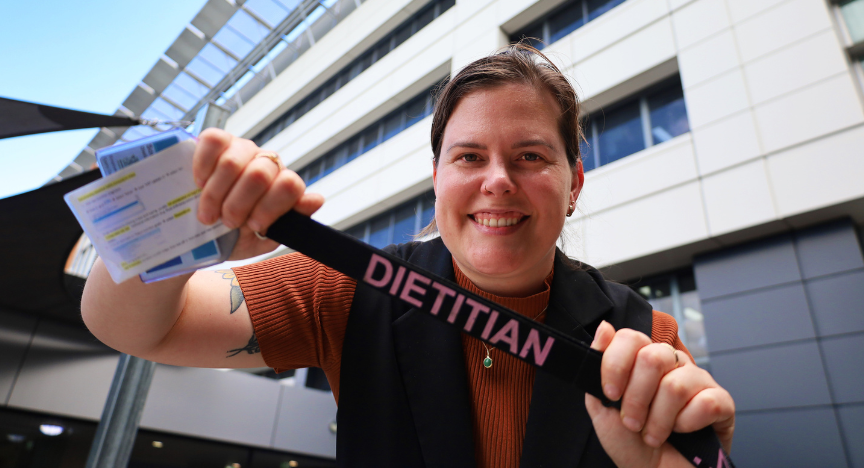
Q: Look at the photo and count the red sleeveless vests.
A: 0